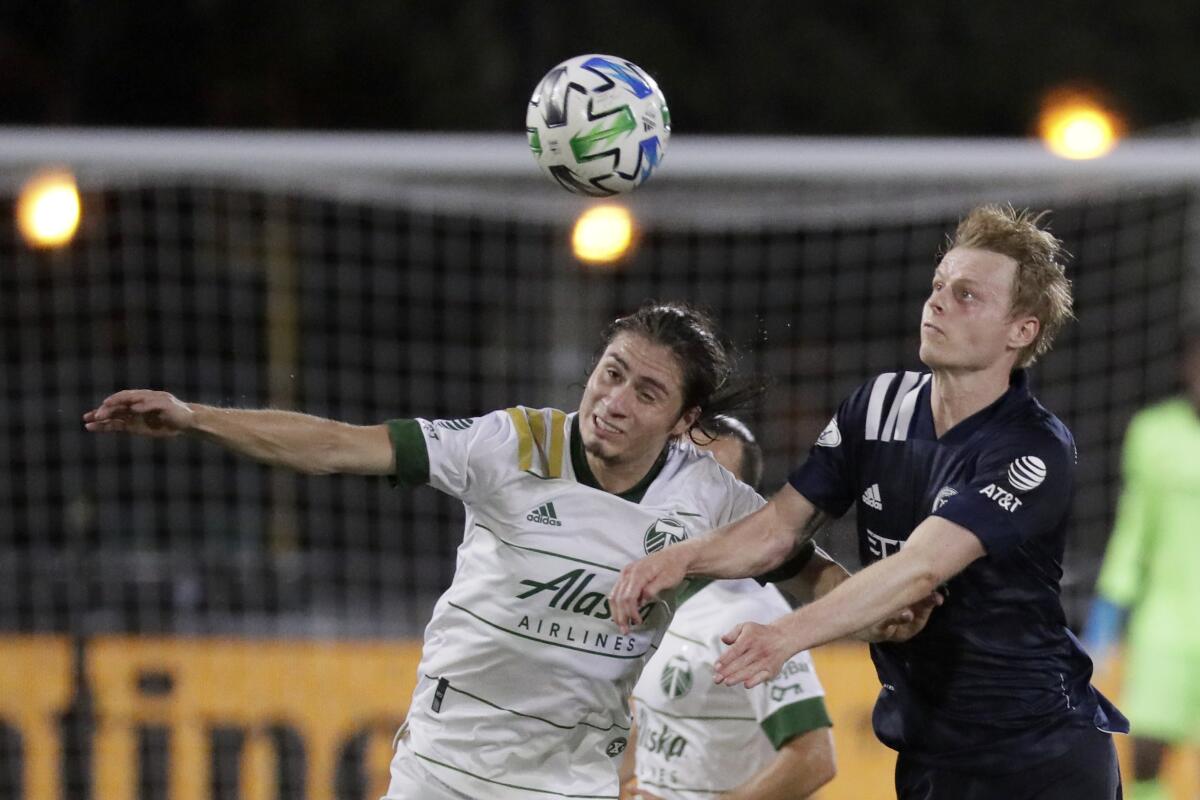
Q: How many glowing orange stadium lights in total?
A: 3